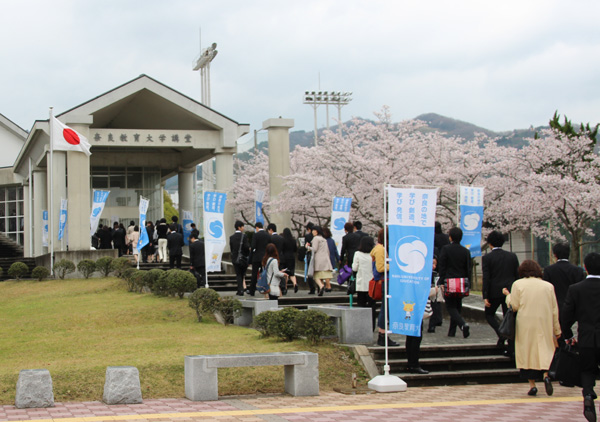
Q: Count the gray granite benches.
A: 3